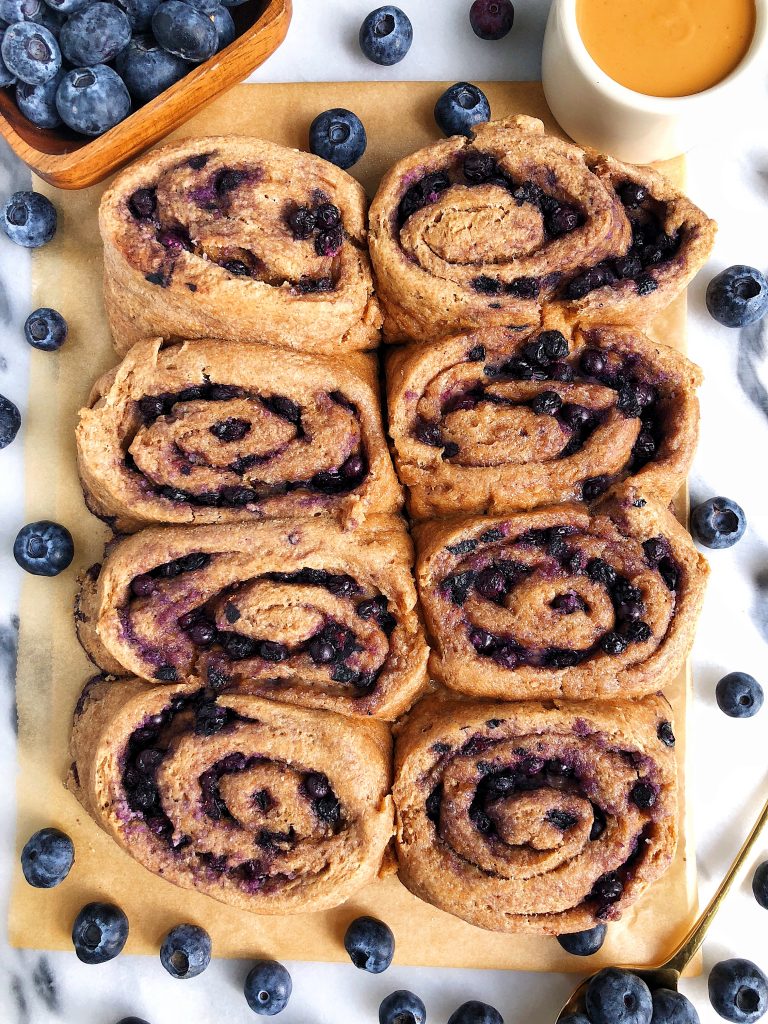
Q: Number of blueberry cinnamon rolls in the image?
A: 8